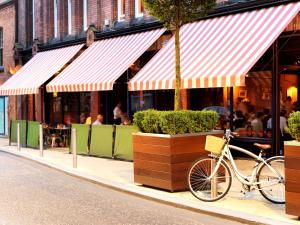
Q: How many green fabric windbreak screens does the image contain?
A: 5